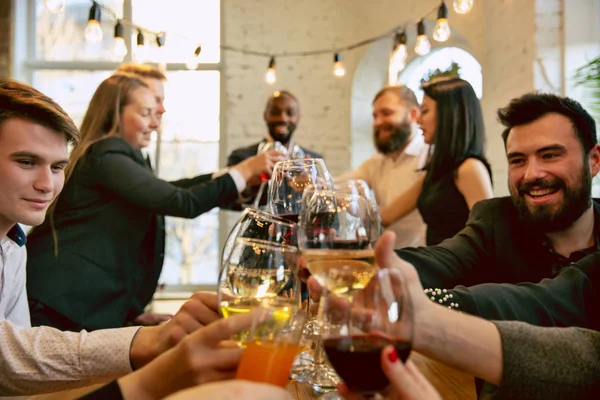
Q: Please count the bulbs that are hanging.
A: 12